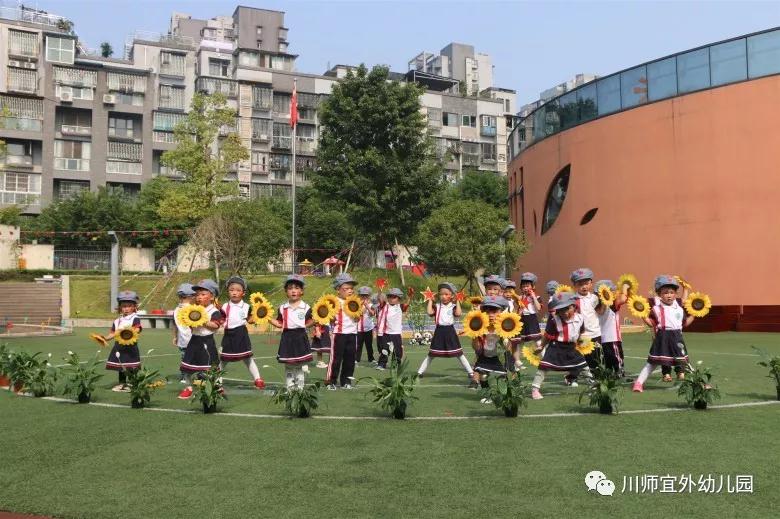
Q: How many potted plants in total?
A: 12